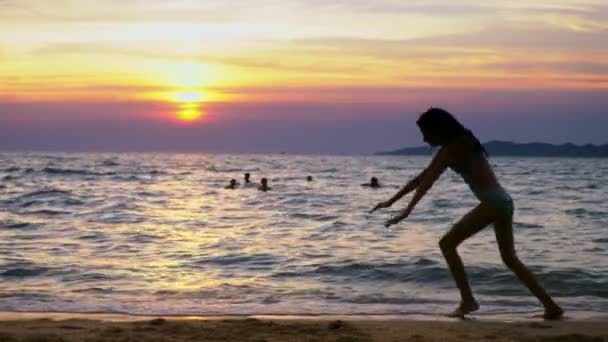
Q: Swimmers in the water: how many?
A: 5